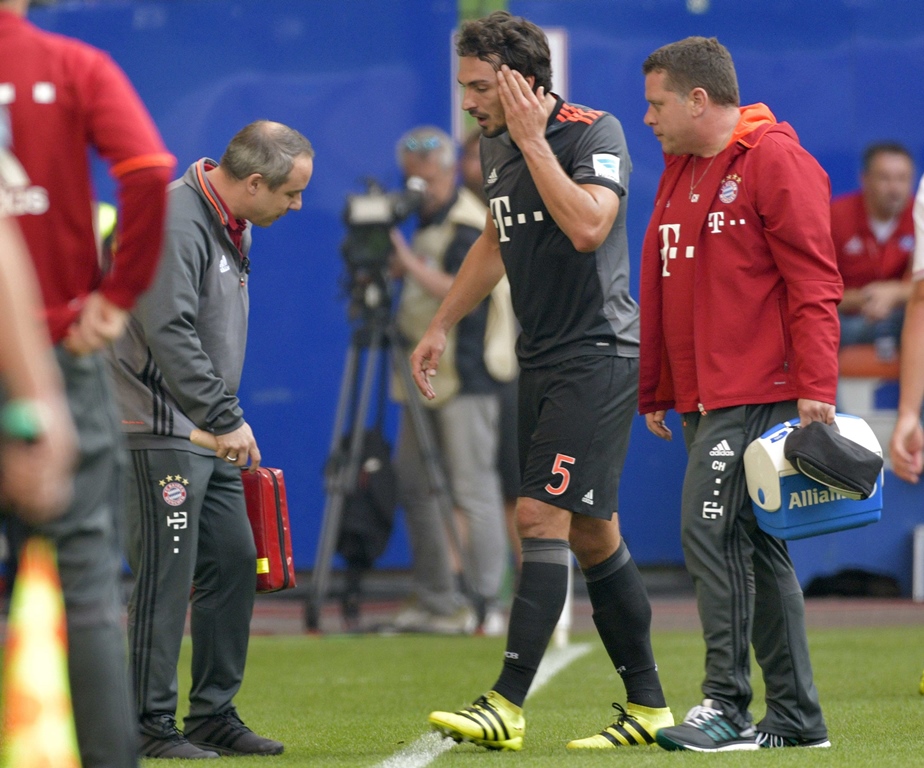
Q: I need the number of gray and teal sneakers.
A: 2